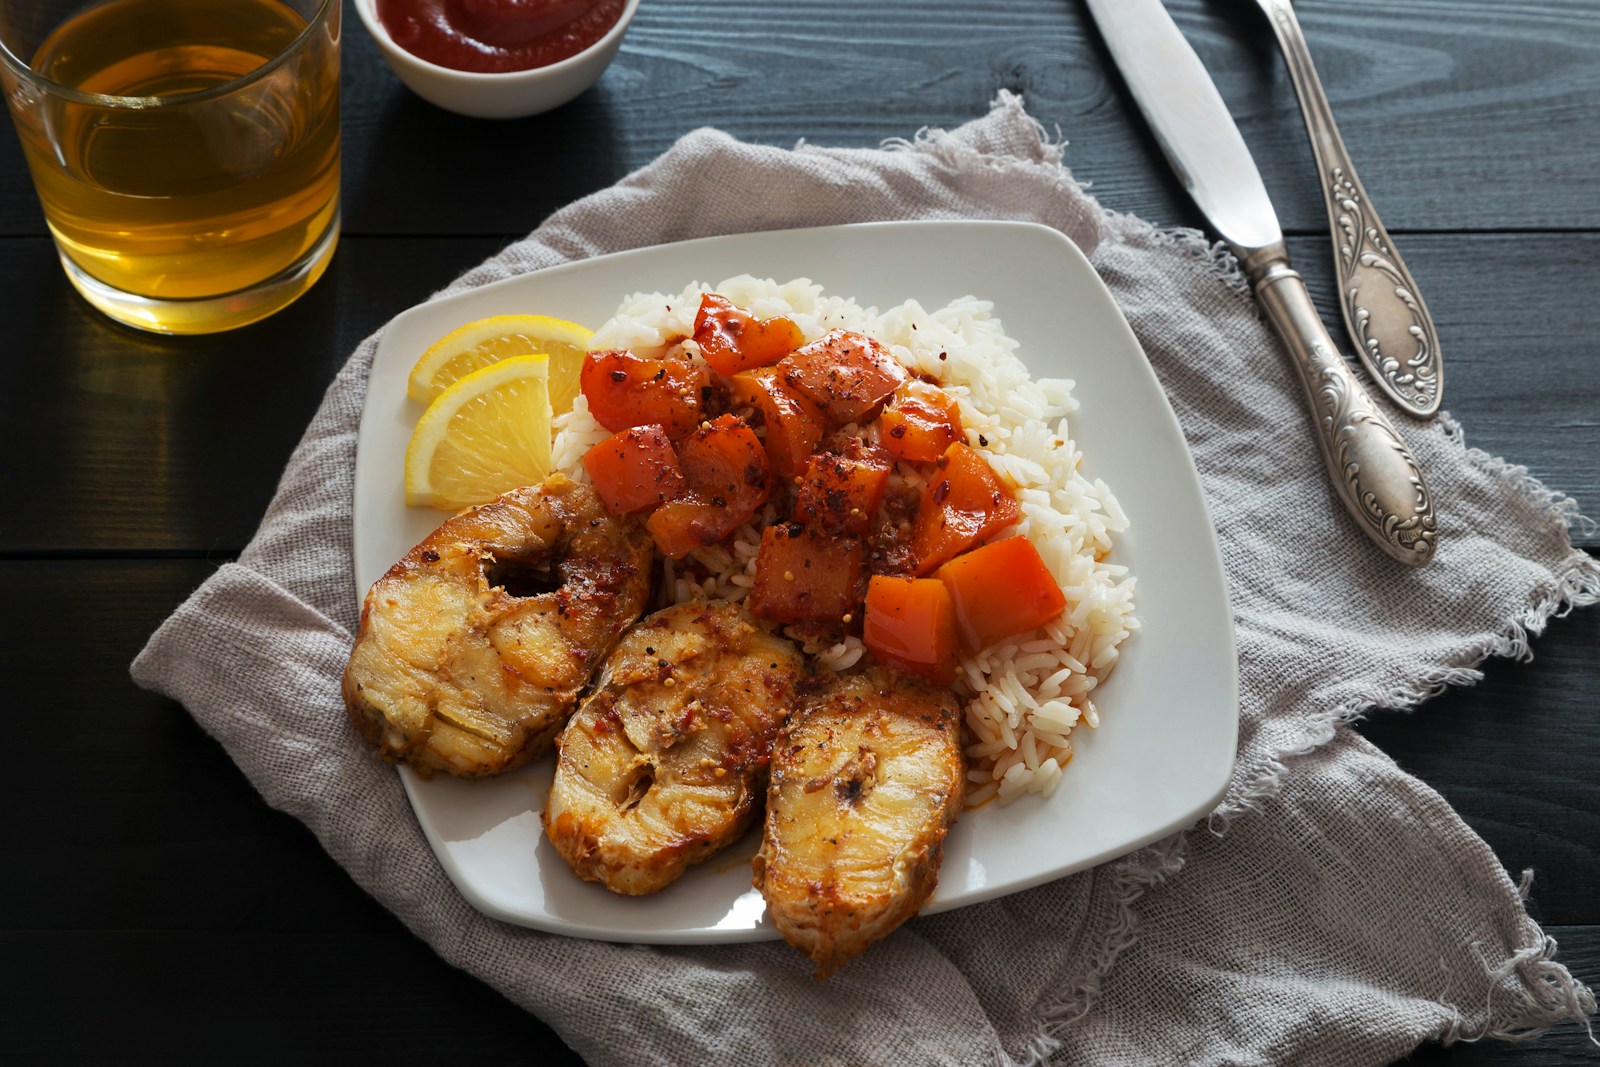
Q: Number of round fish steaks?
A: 3